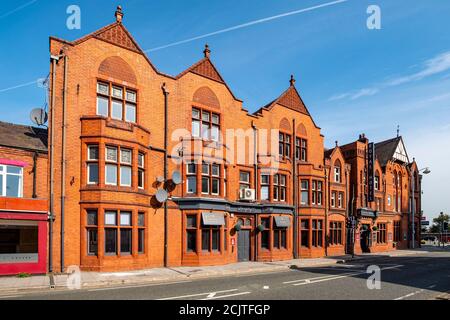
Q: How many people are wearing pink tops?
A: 0